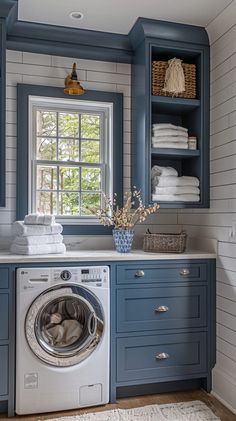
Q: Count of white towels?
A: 12